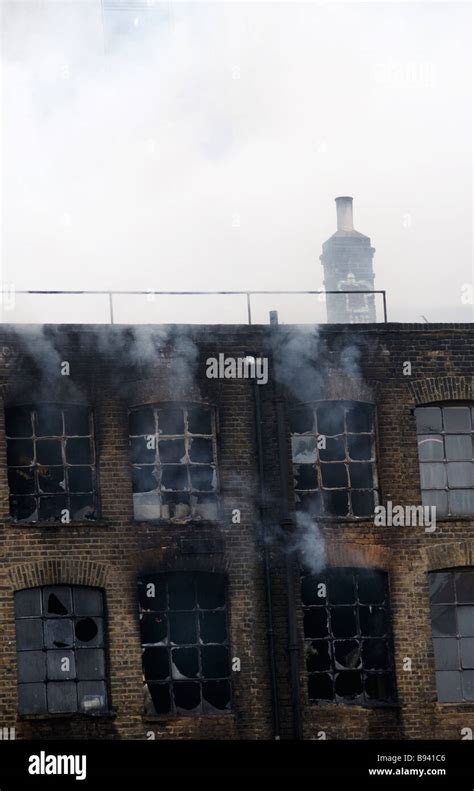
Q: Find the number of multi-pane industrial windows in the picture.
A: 8